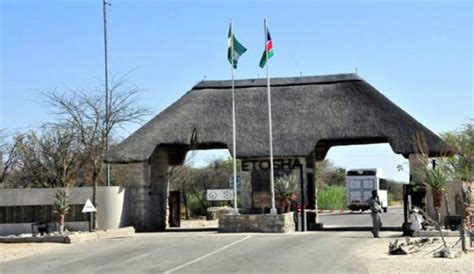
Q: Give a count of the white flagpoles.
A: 2